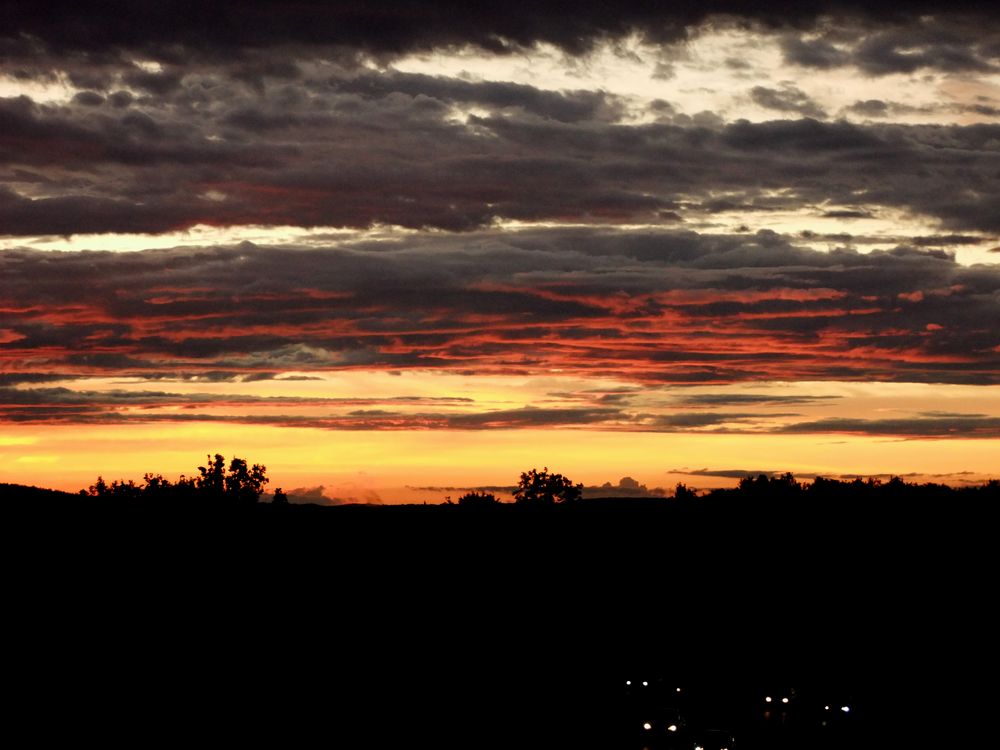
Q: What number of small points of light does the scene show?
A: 11